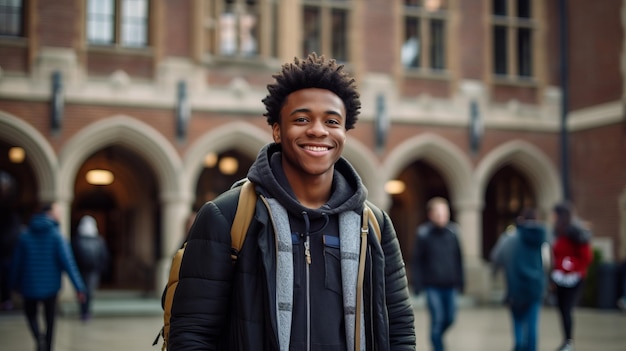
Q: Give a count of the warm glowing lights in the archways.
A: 5